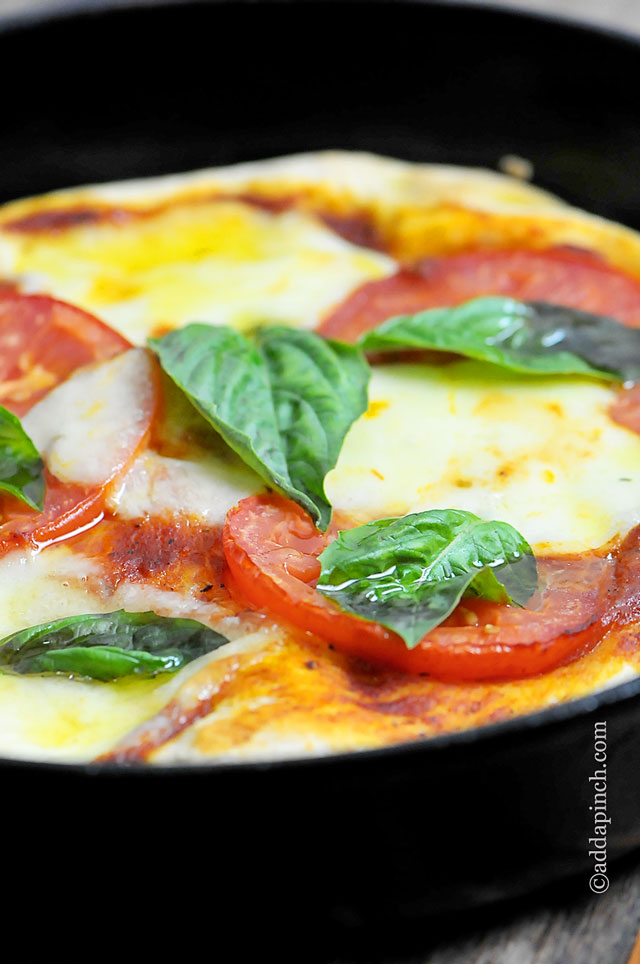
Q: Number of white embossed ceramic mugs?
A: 0